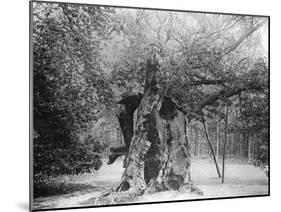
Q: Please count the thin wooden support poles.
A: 2